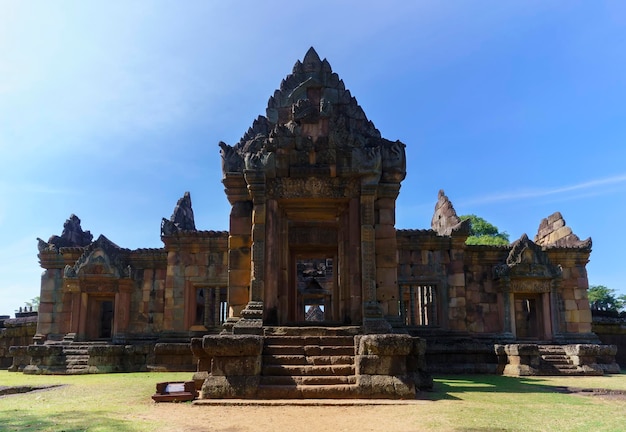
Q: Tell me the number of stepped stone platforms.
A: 3